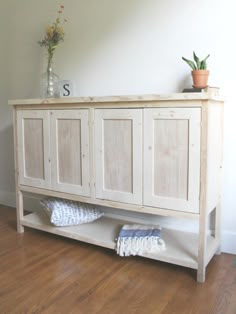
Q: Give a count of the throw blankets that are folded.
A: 1